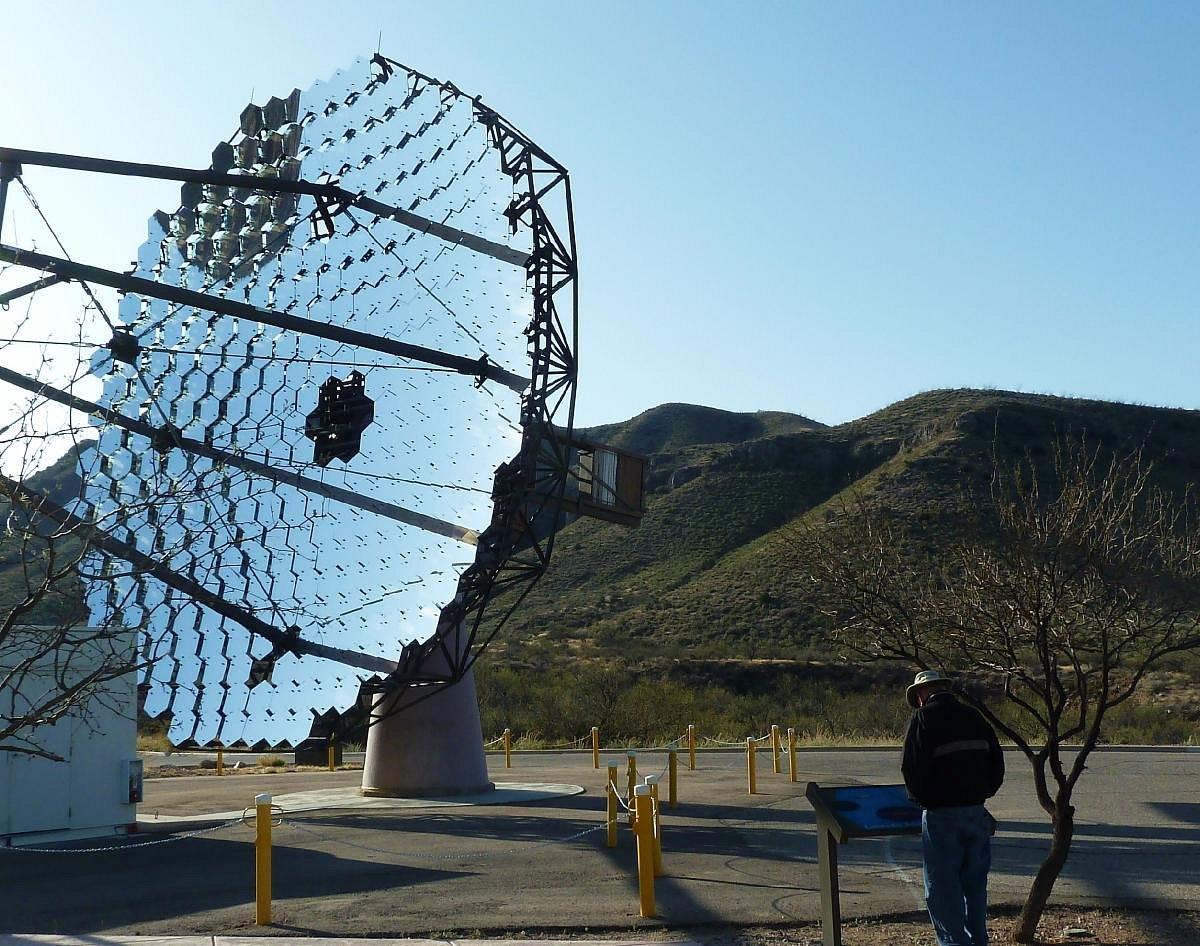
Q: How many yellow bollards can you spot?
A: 14